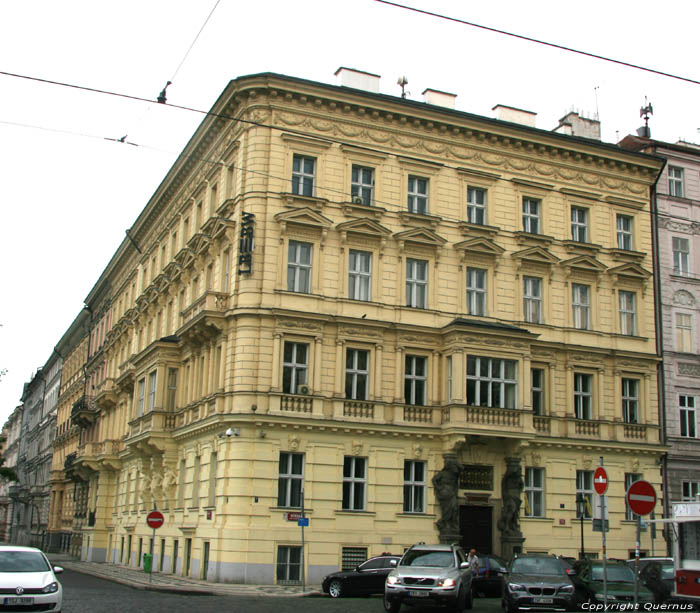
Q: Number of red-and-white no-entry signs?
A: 3